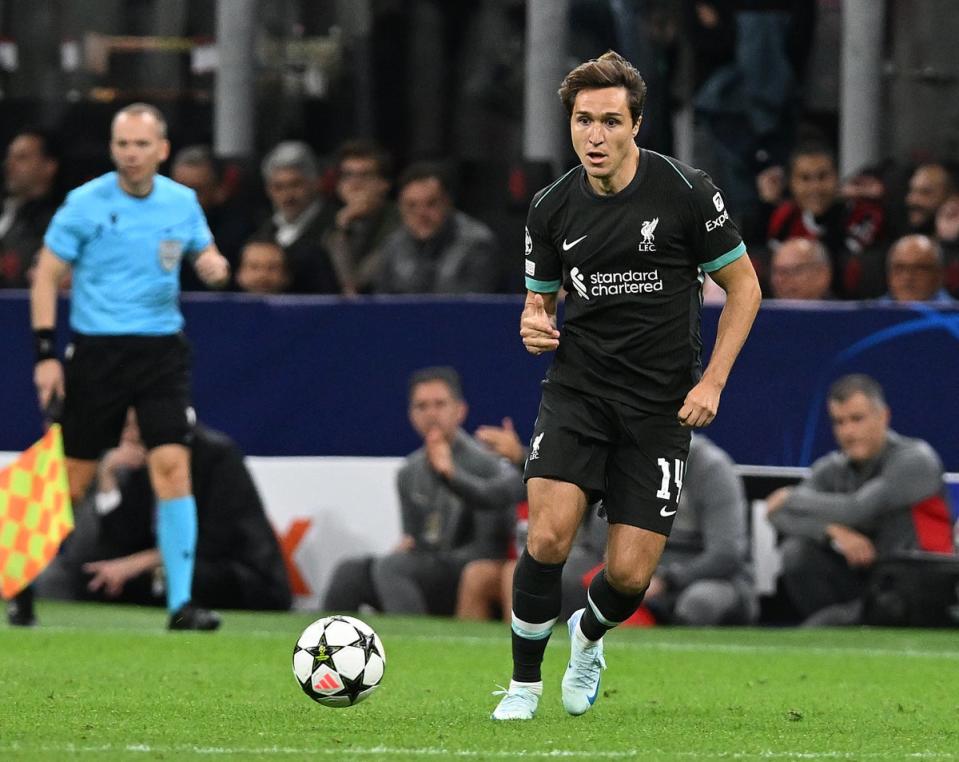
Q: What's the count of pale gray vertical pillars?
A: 3